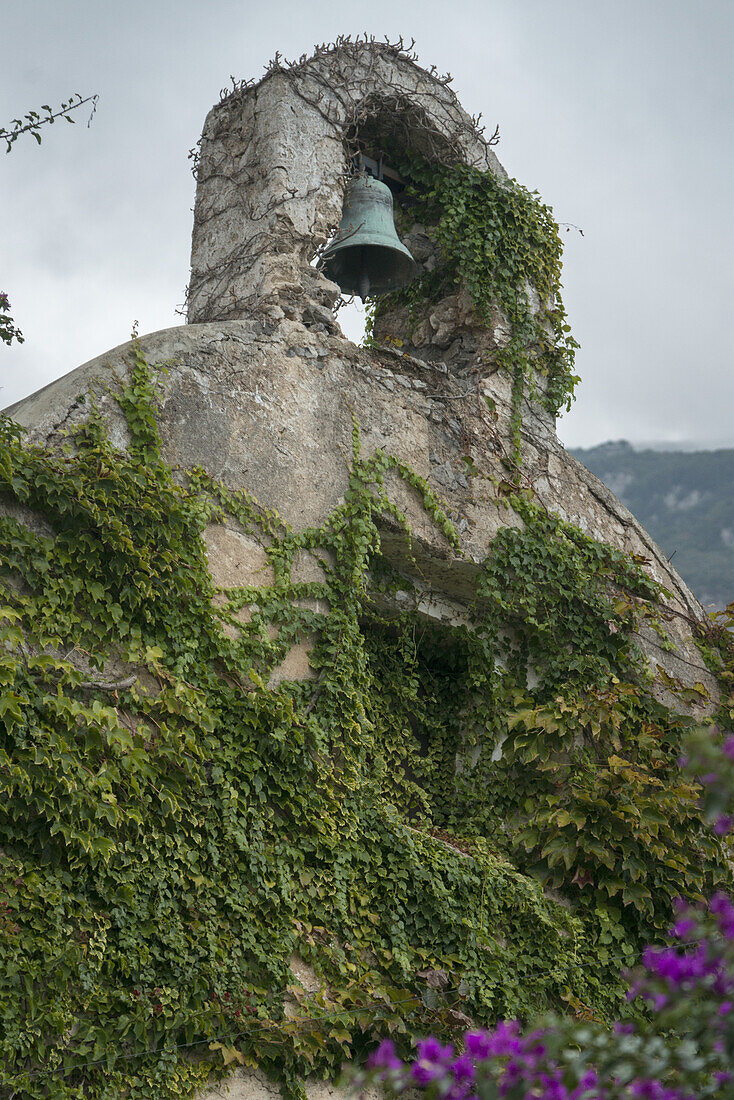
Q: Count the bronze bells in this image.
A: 1